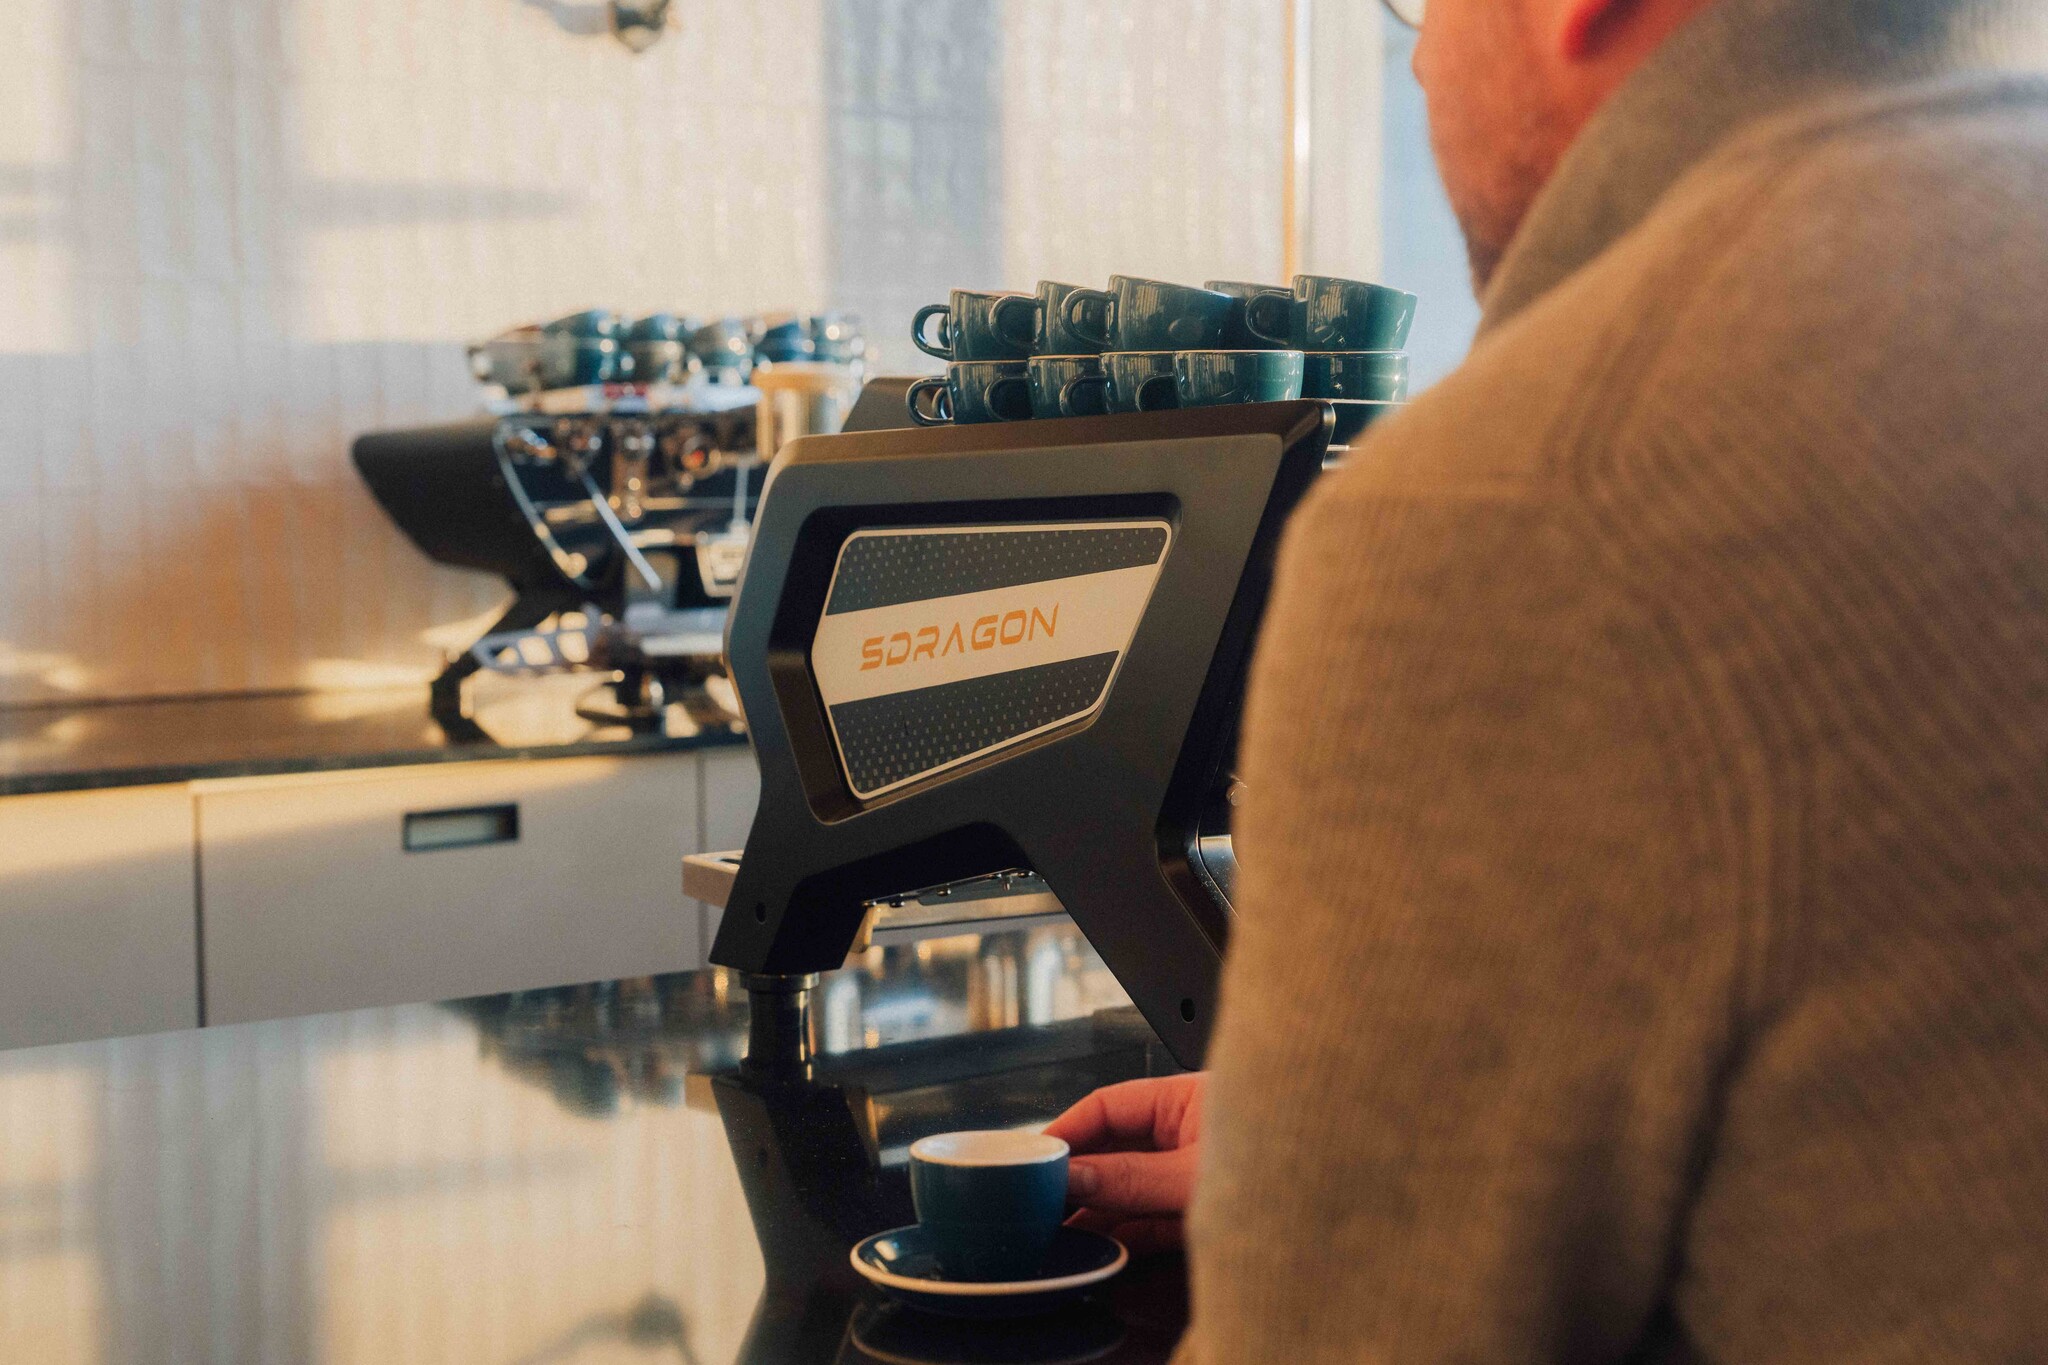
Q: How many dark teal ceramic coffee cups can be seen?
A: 11